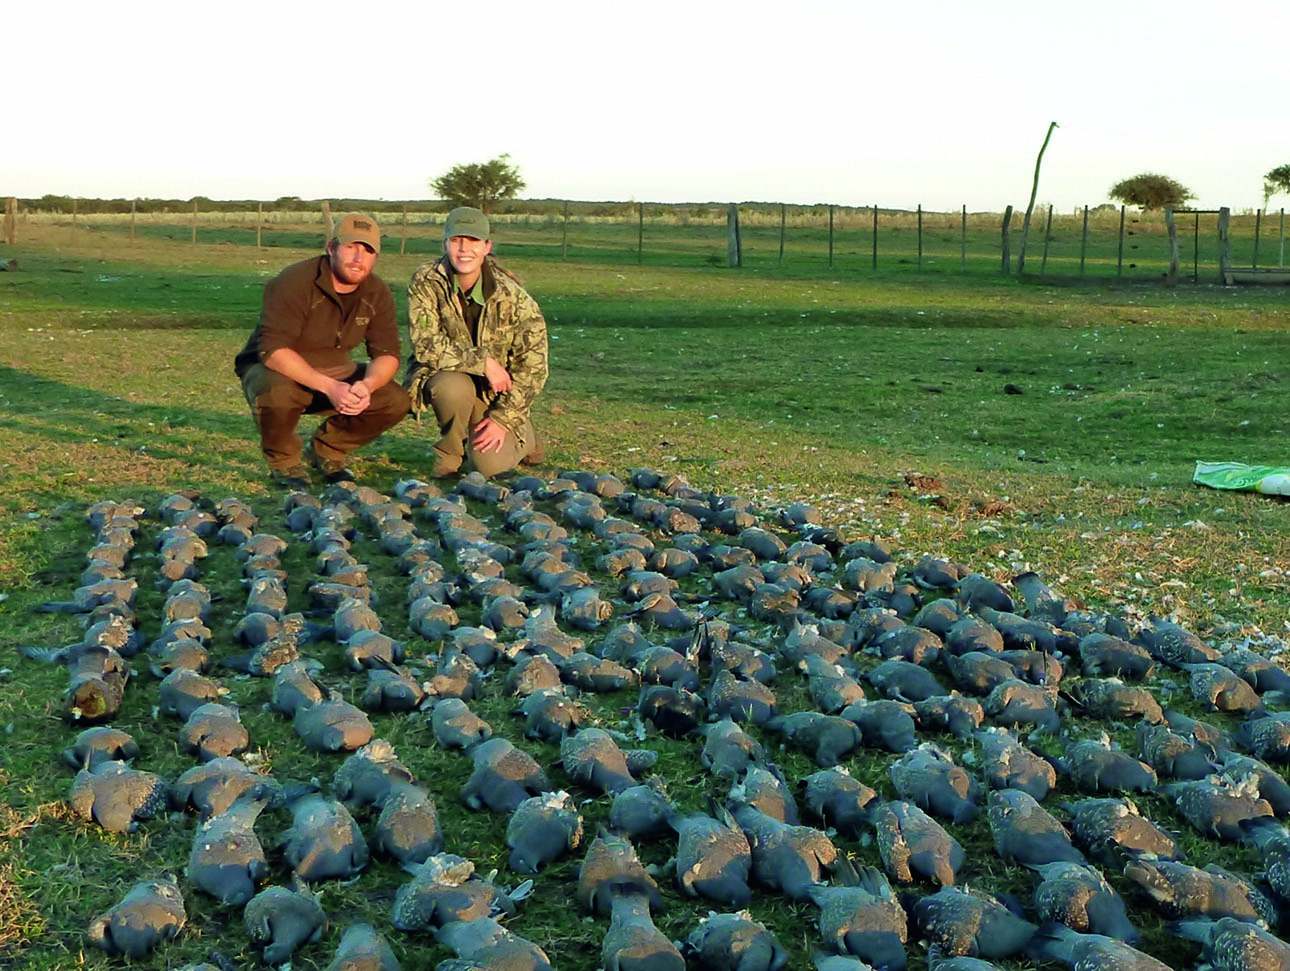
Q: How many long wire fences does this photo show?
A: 1